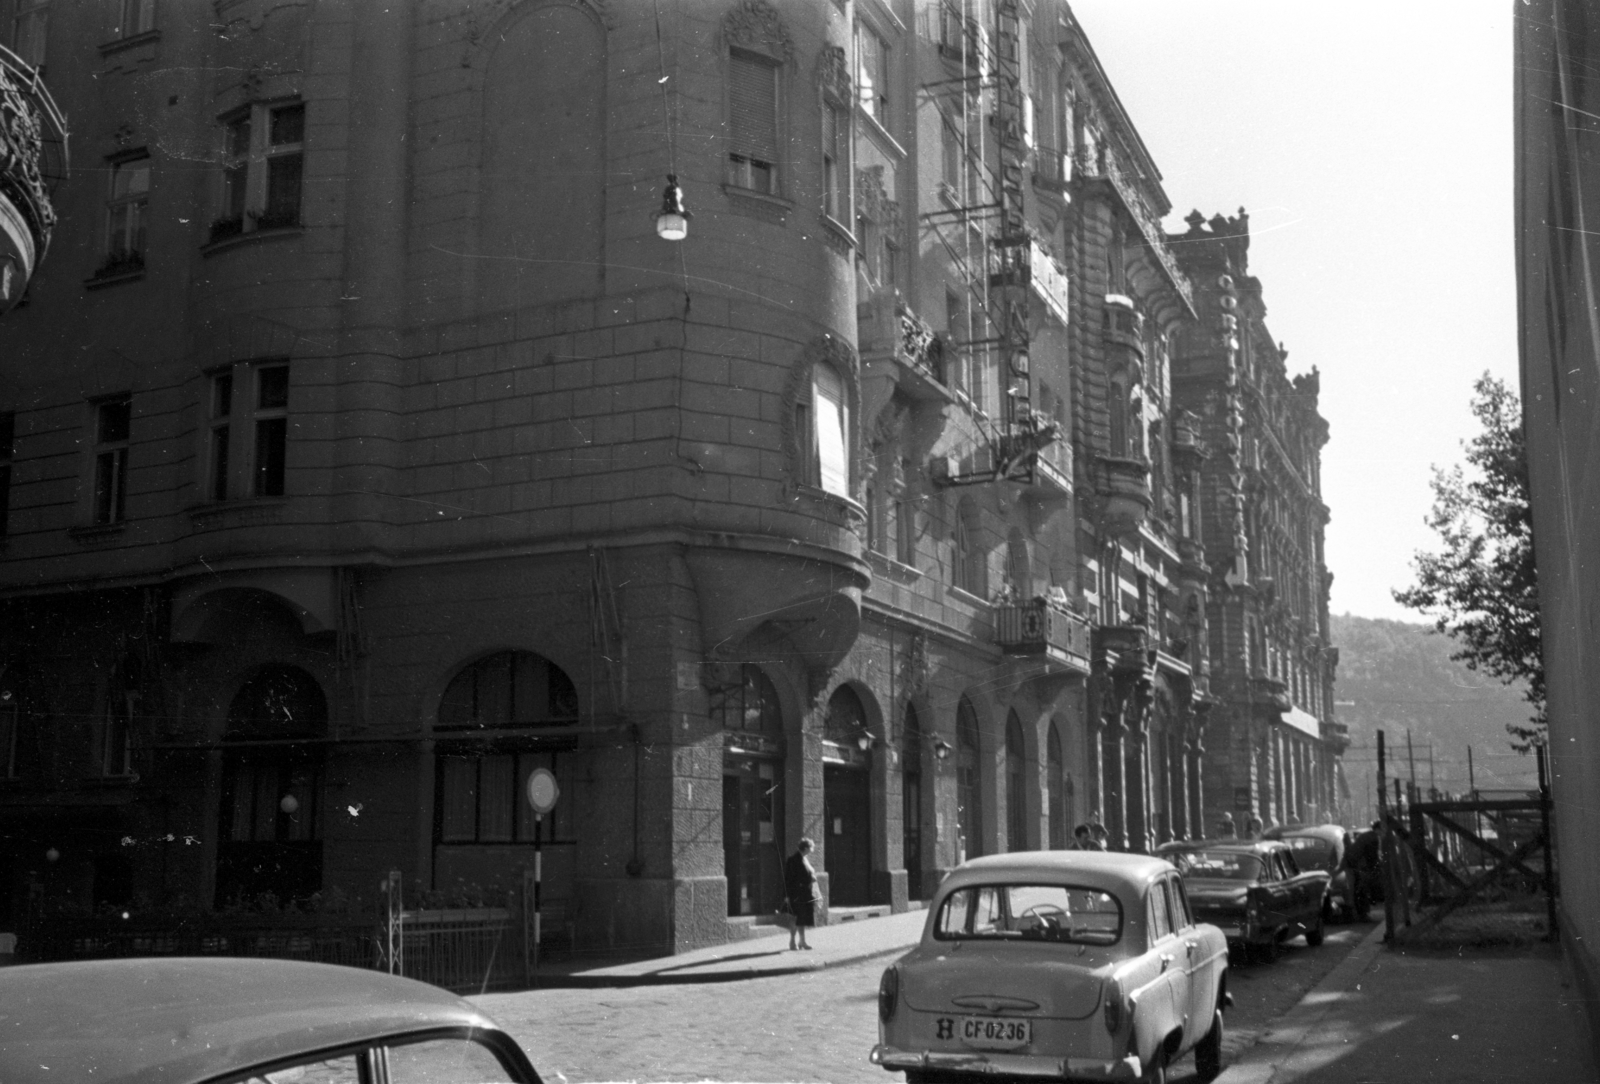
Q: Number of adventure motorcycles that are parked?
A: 0